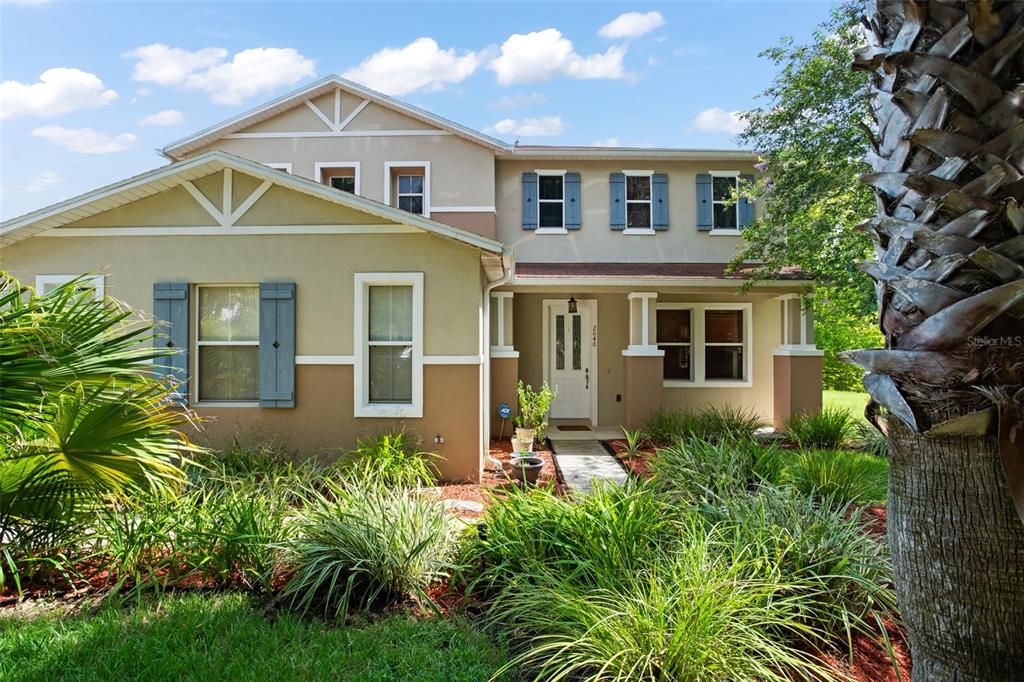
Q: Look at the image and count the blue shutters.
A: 8